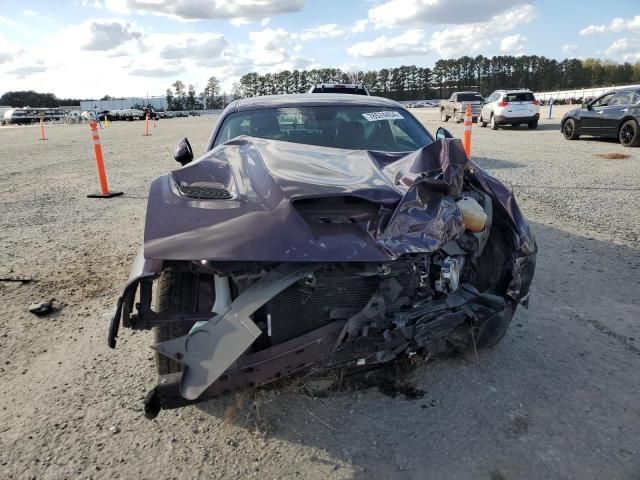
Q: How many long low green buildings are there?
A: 0